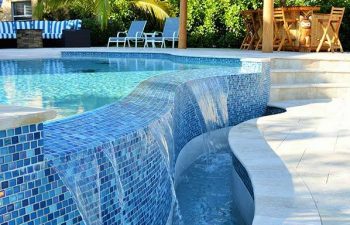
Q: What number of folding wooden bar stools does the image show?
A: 4